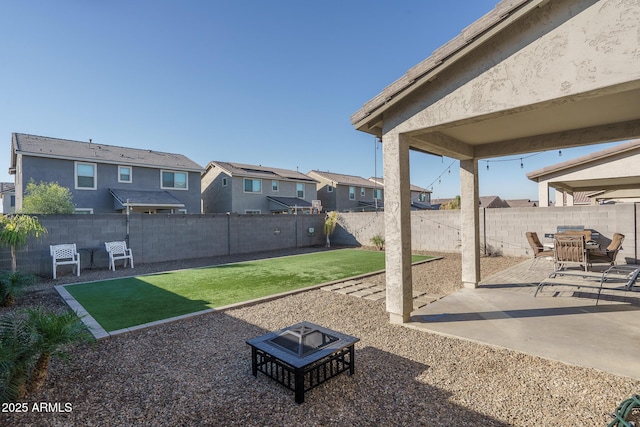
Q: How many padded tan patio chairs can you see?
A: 4